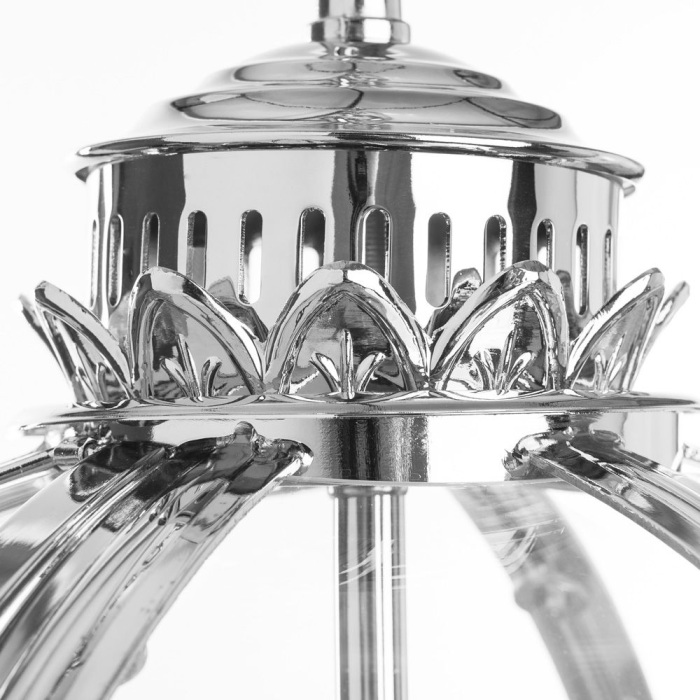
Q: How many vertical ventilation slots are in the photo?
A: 12